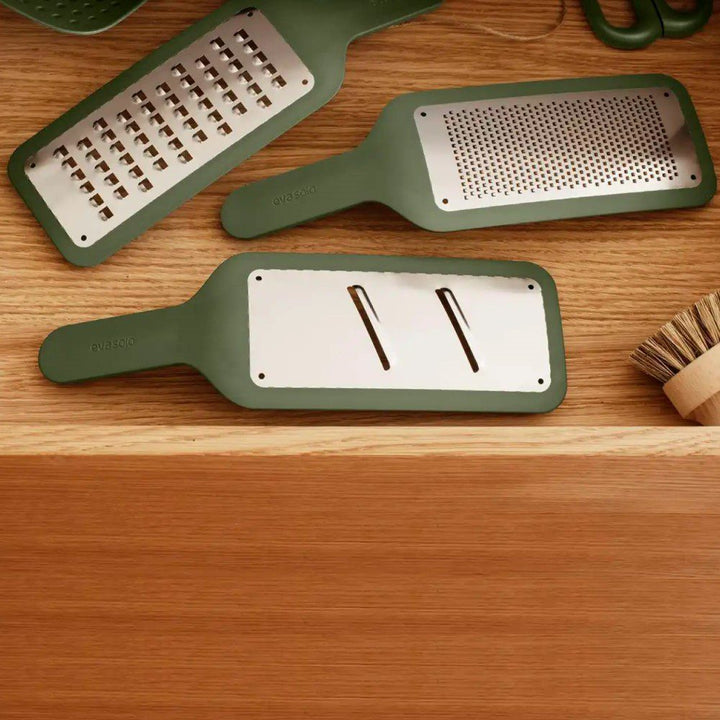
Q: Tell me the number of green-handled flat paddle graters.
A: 3